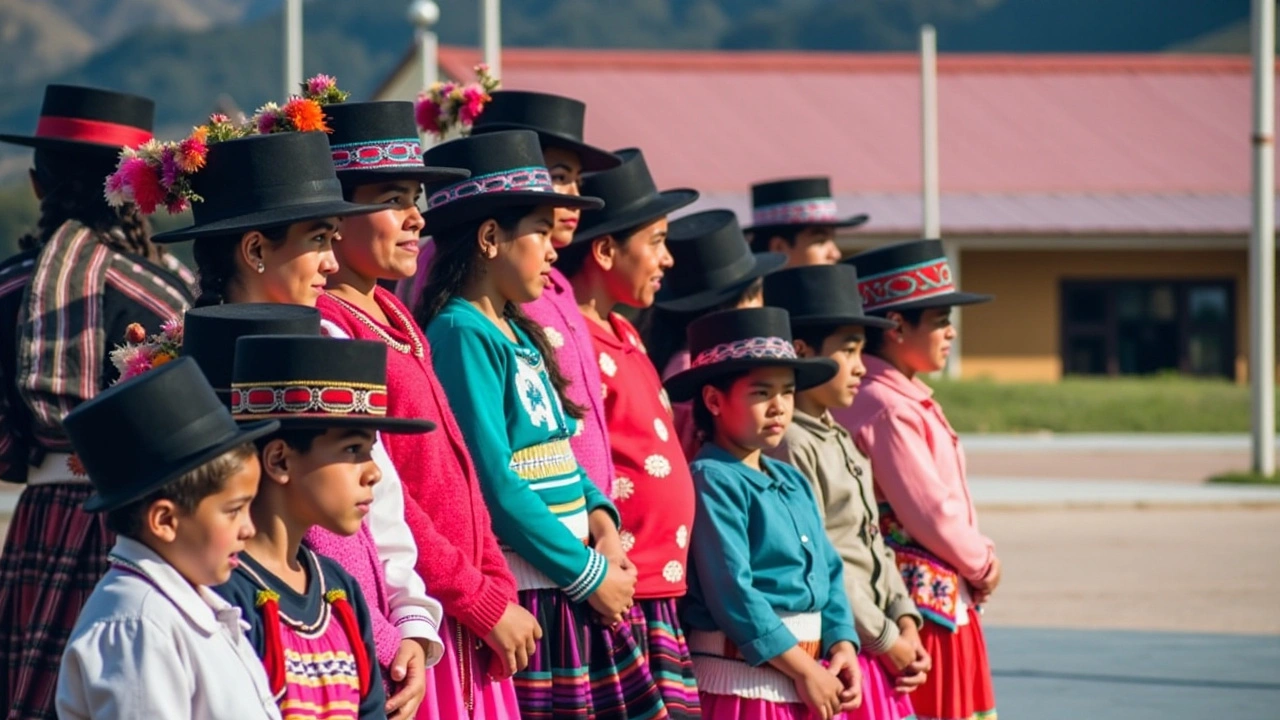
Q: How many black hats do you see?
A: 14